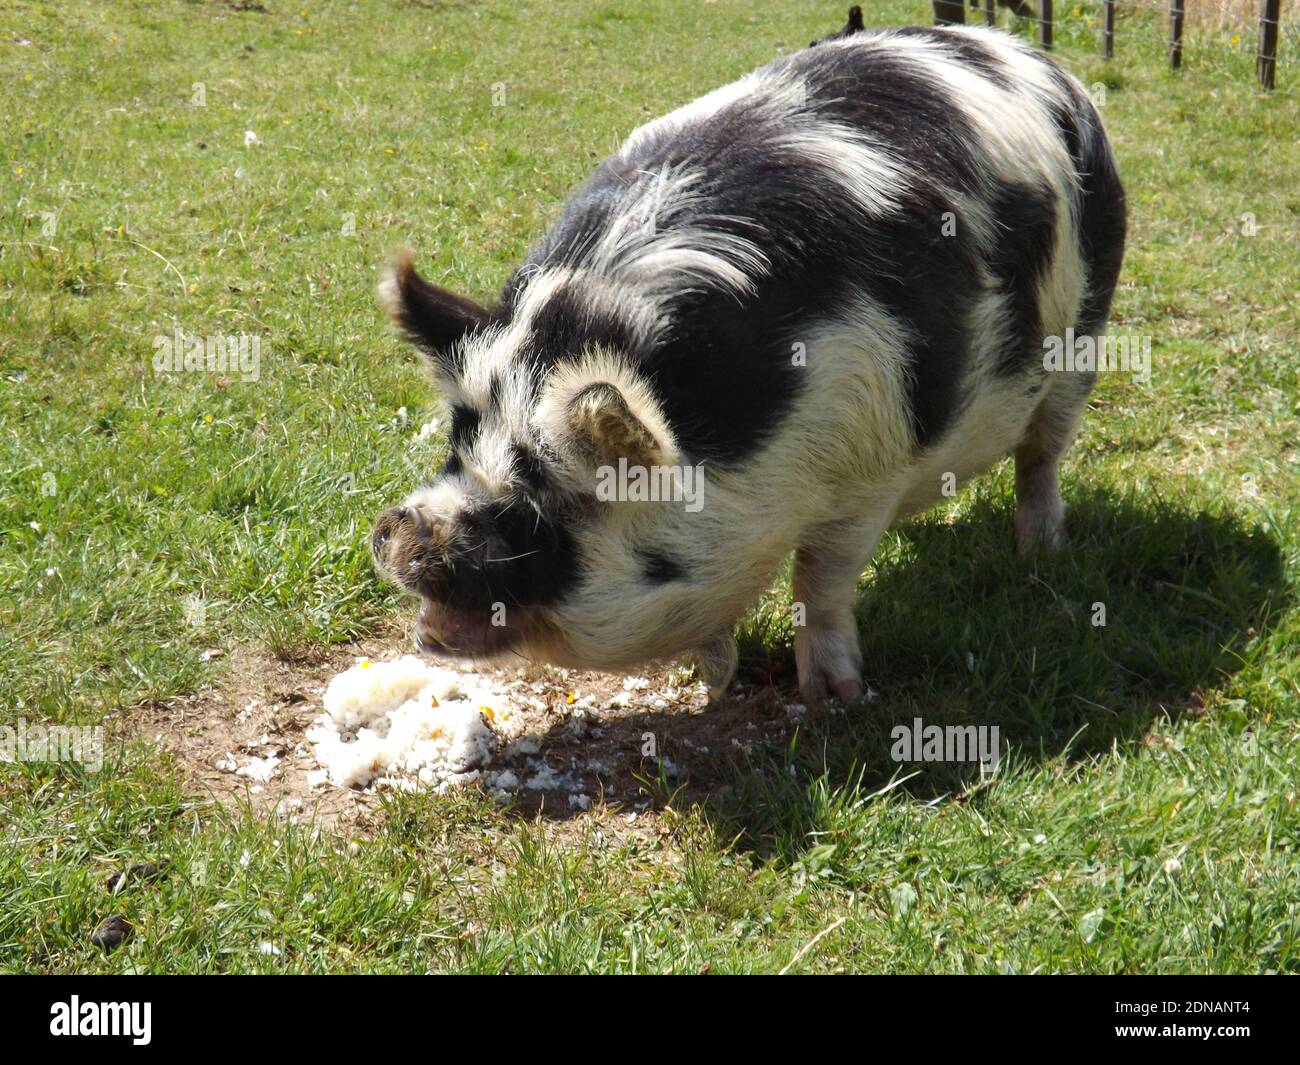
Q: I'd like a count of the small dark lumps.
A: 2